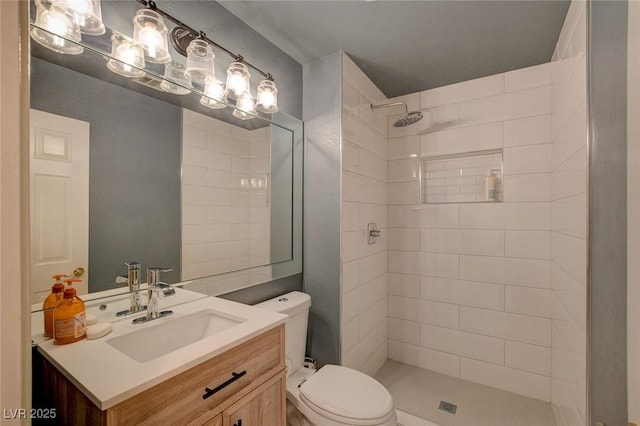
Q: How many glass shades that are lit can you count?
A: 4